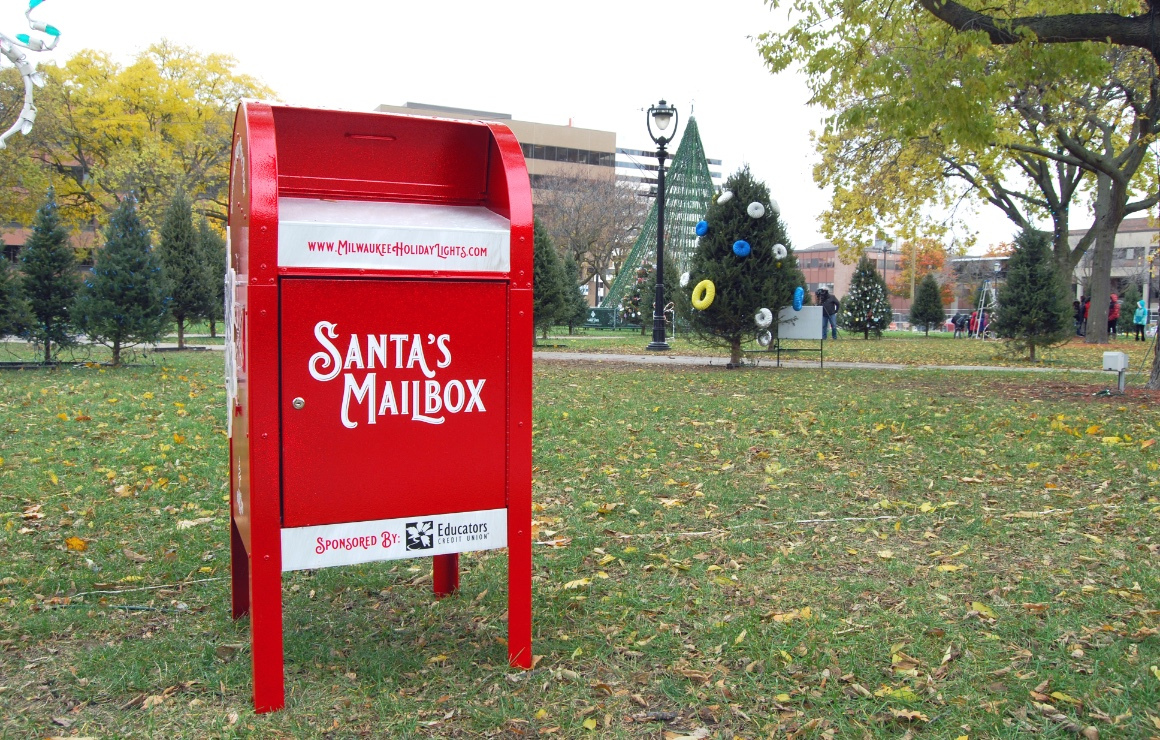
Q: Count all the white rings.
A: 7